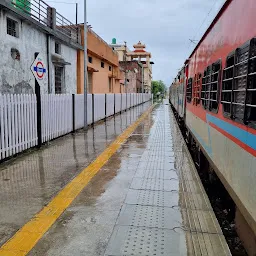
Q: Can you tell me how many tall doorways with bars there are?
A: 1